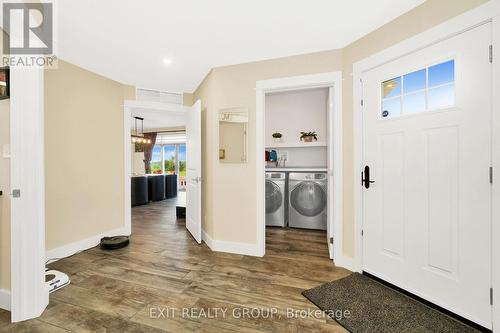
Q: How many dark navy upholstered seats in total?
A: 3